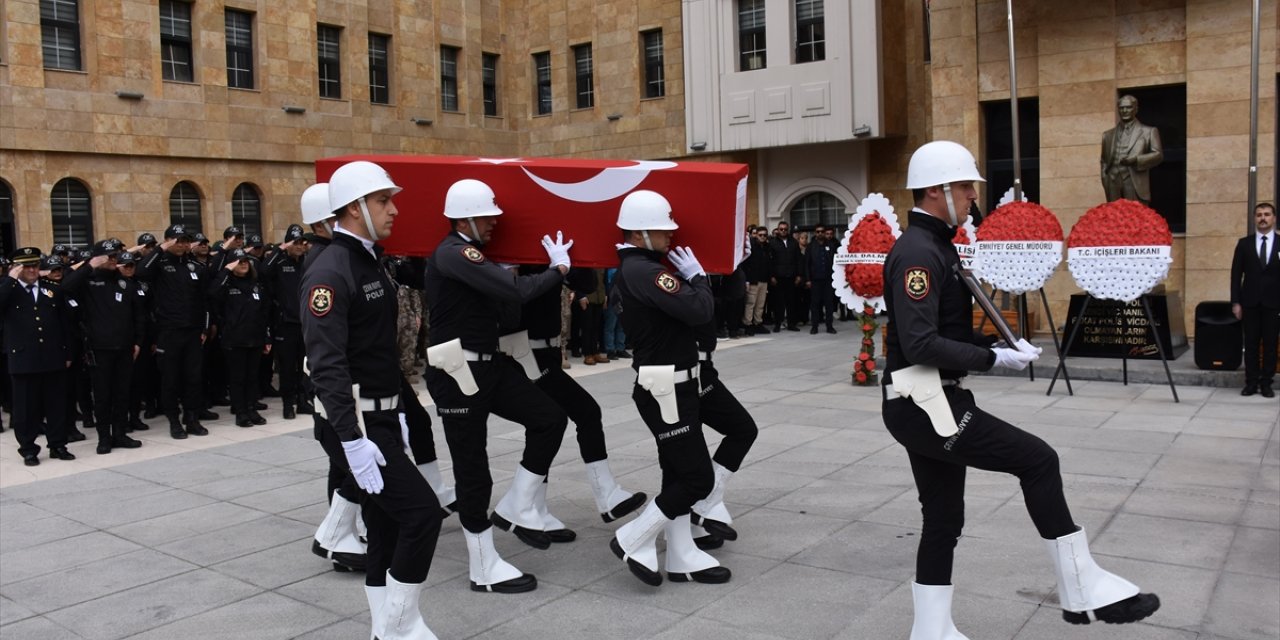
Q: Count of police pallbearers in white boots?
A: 6